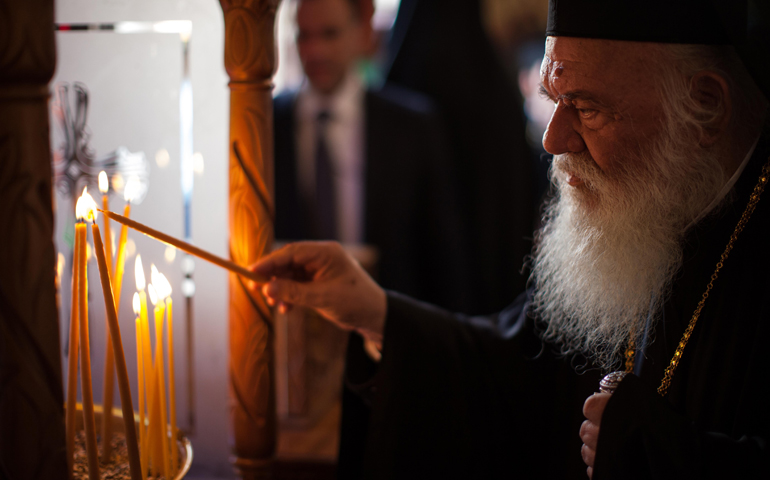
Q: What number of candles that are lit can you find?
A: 10